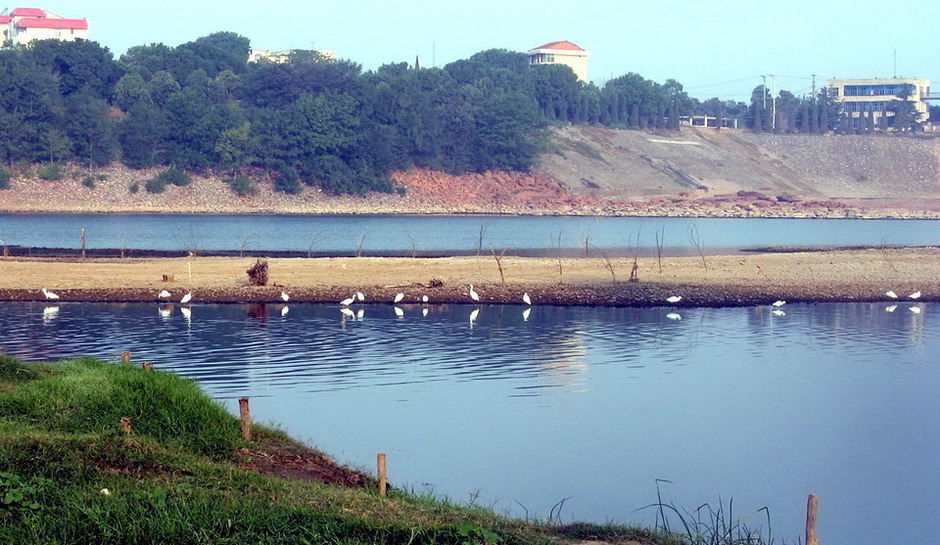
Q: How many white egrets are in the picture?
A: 14